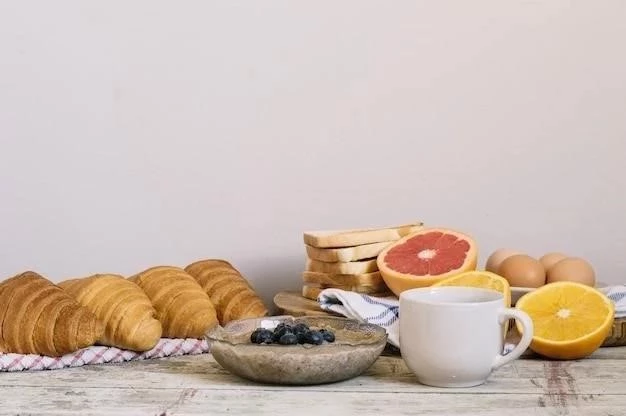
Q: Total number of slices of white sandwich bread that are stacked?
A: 5